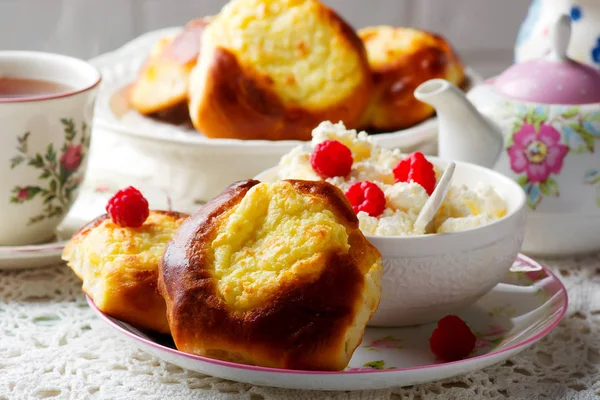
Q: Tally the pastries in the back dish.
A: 3